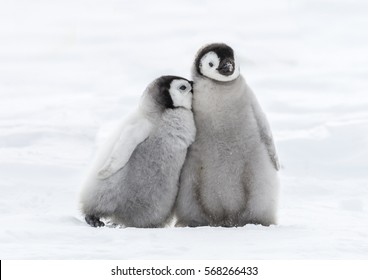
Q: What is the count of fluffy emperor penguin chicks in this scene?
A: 2